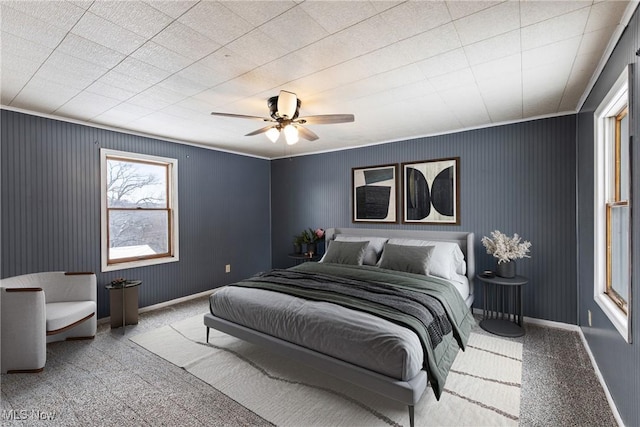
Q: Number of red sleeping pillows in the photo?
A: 0